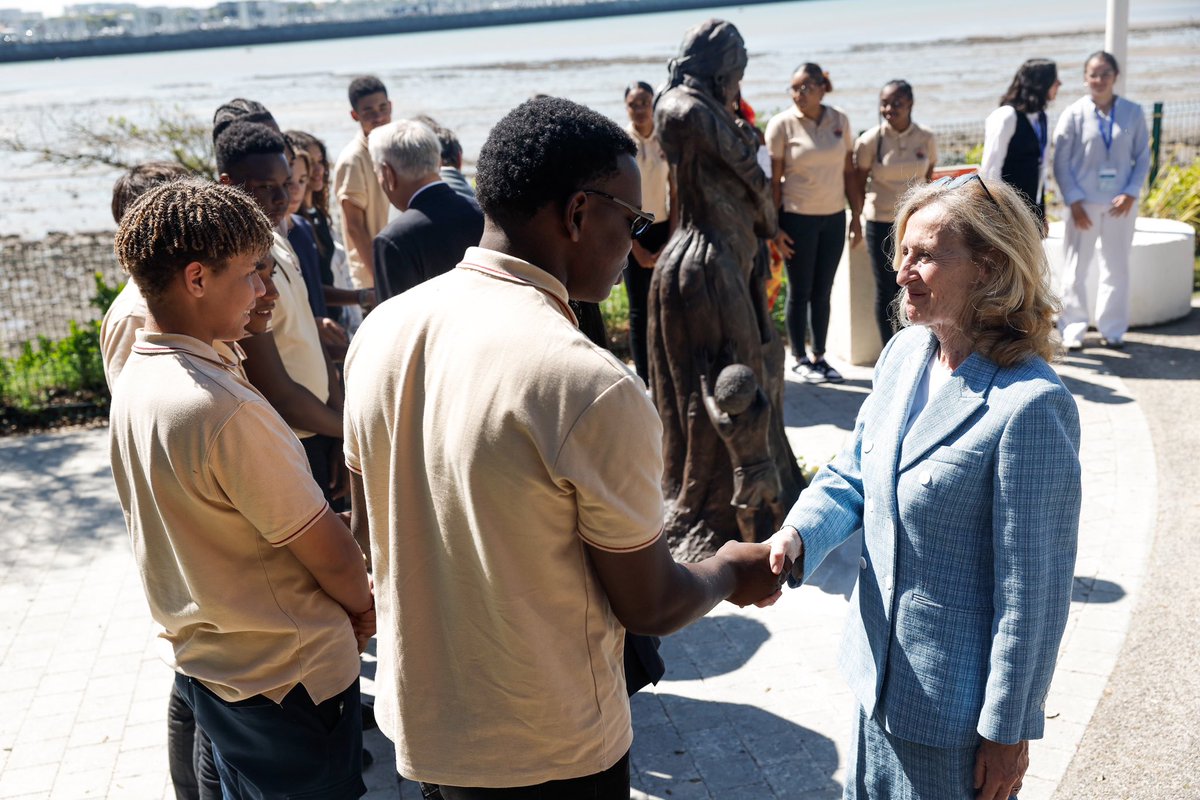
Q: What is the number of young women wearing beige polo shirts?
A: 3